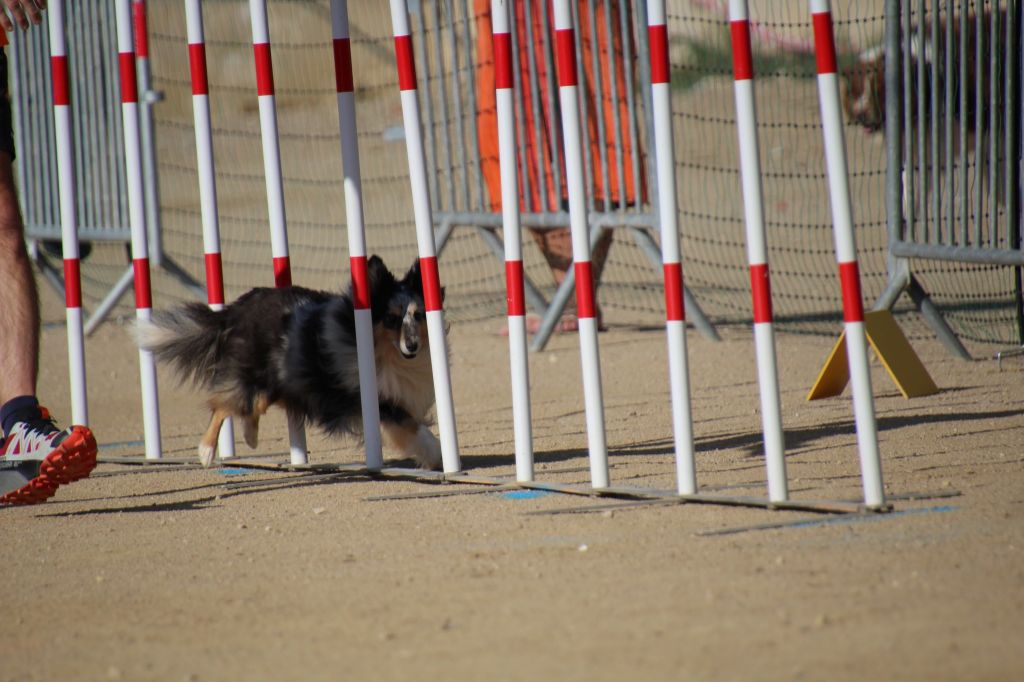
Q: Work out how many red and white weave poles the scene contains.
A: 11